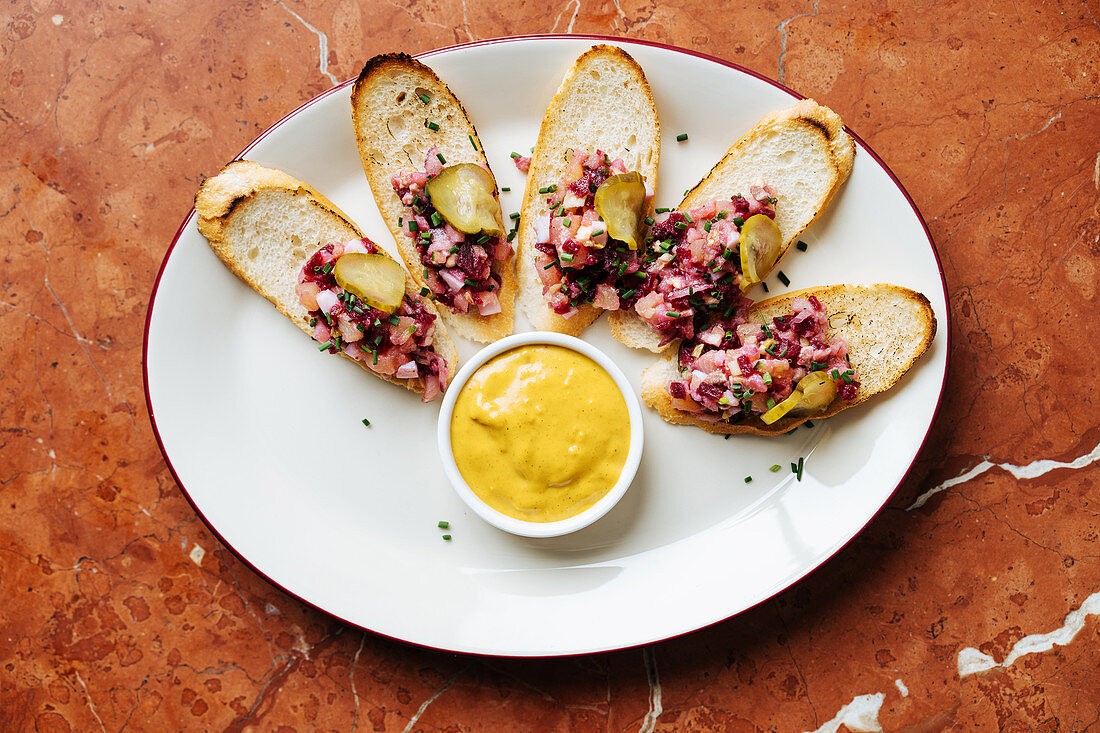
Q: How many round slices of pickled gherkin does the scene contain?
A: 5